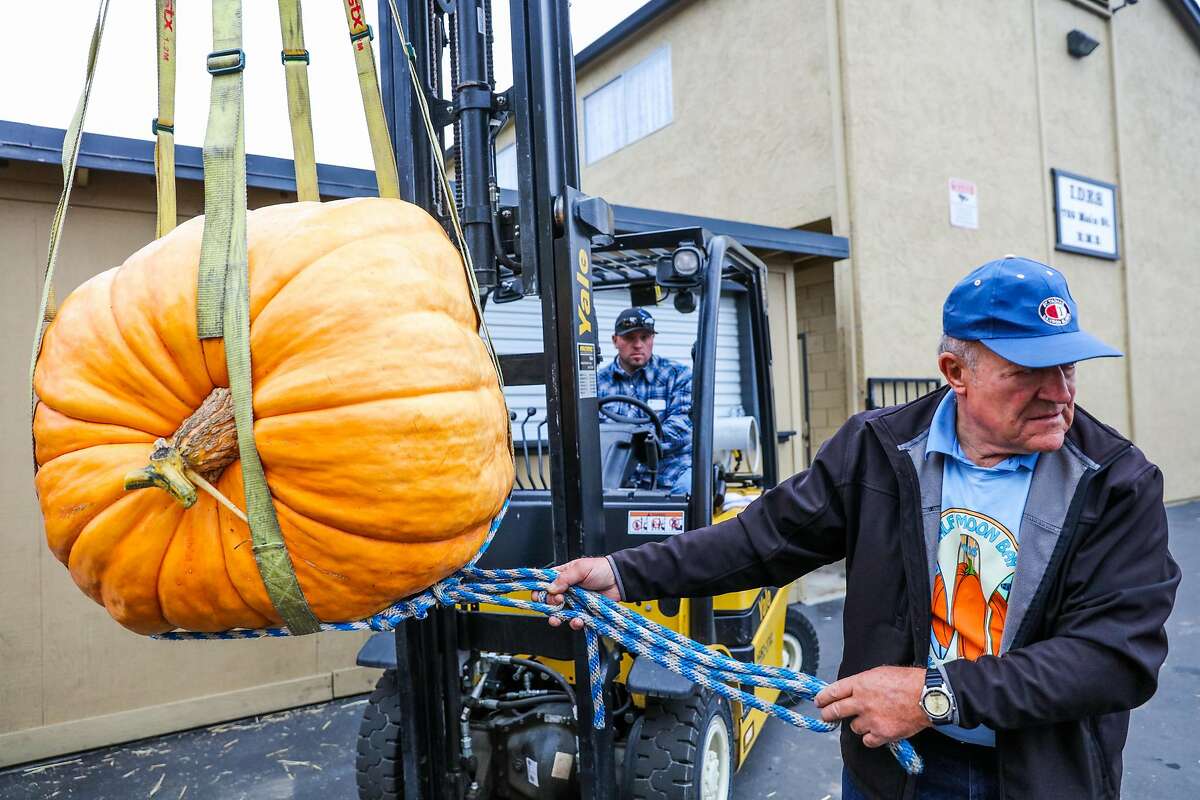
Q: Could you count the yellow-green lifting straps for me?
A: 6